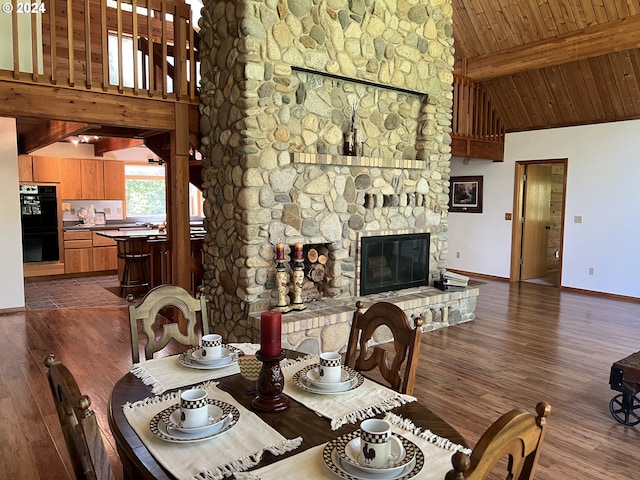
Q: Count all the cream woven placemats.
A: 4